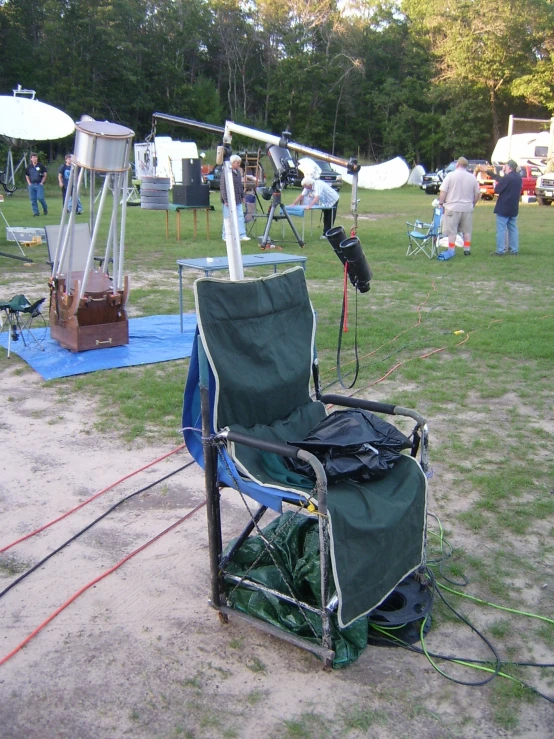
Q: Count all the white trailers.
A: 2